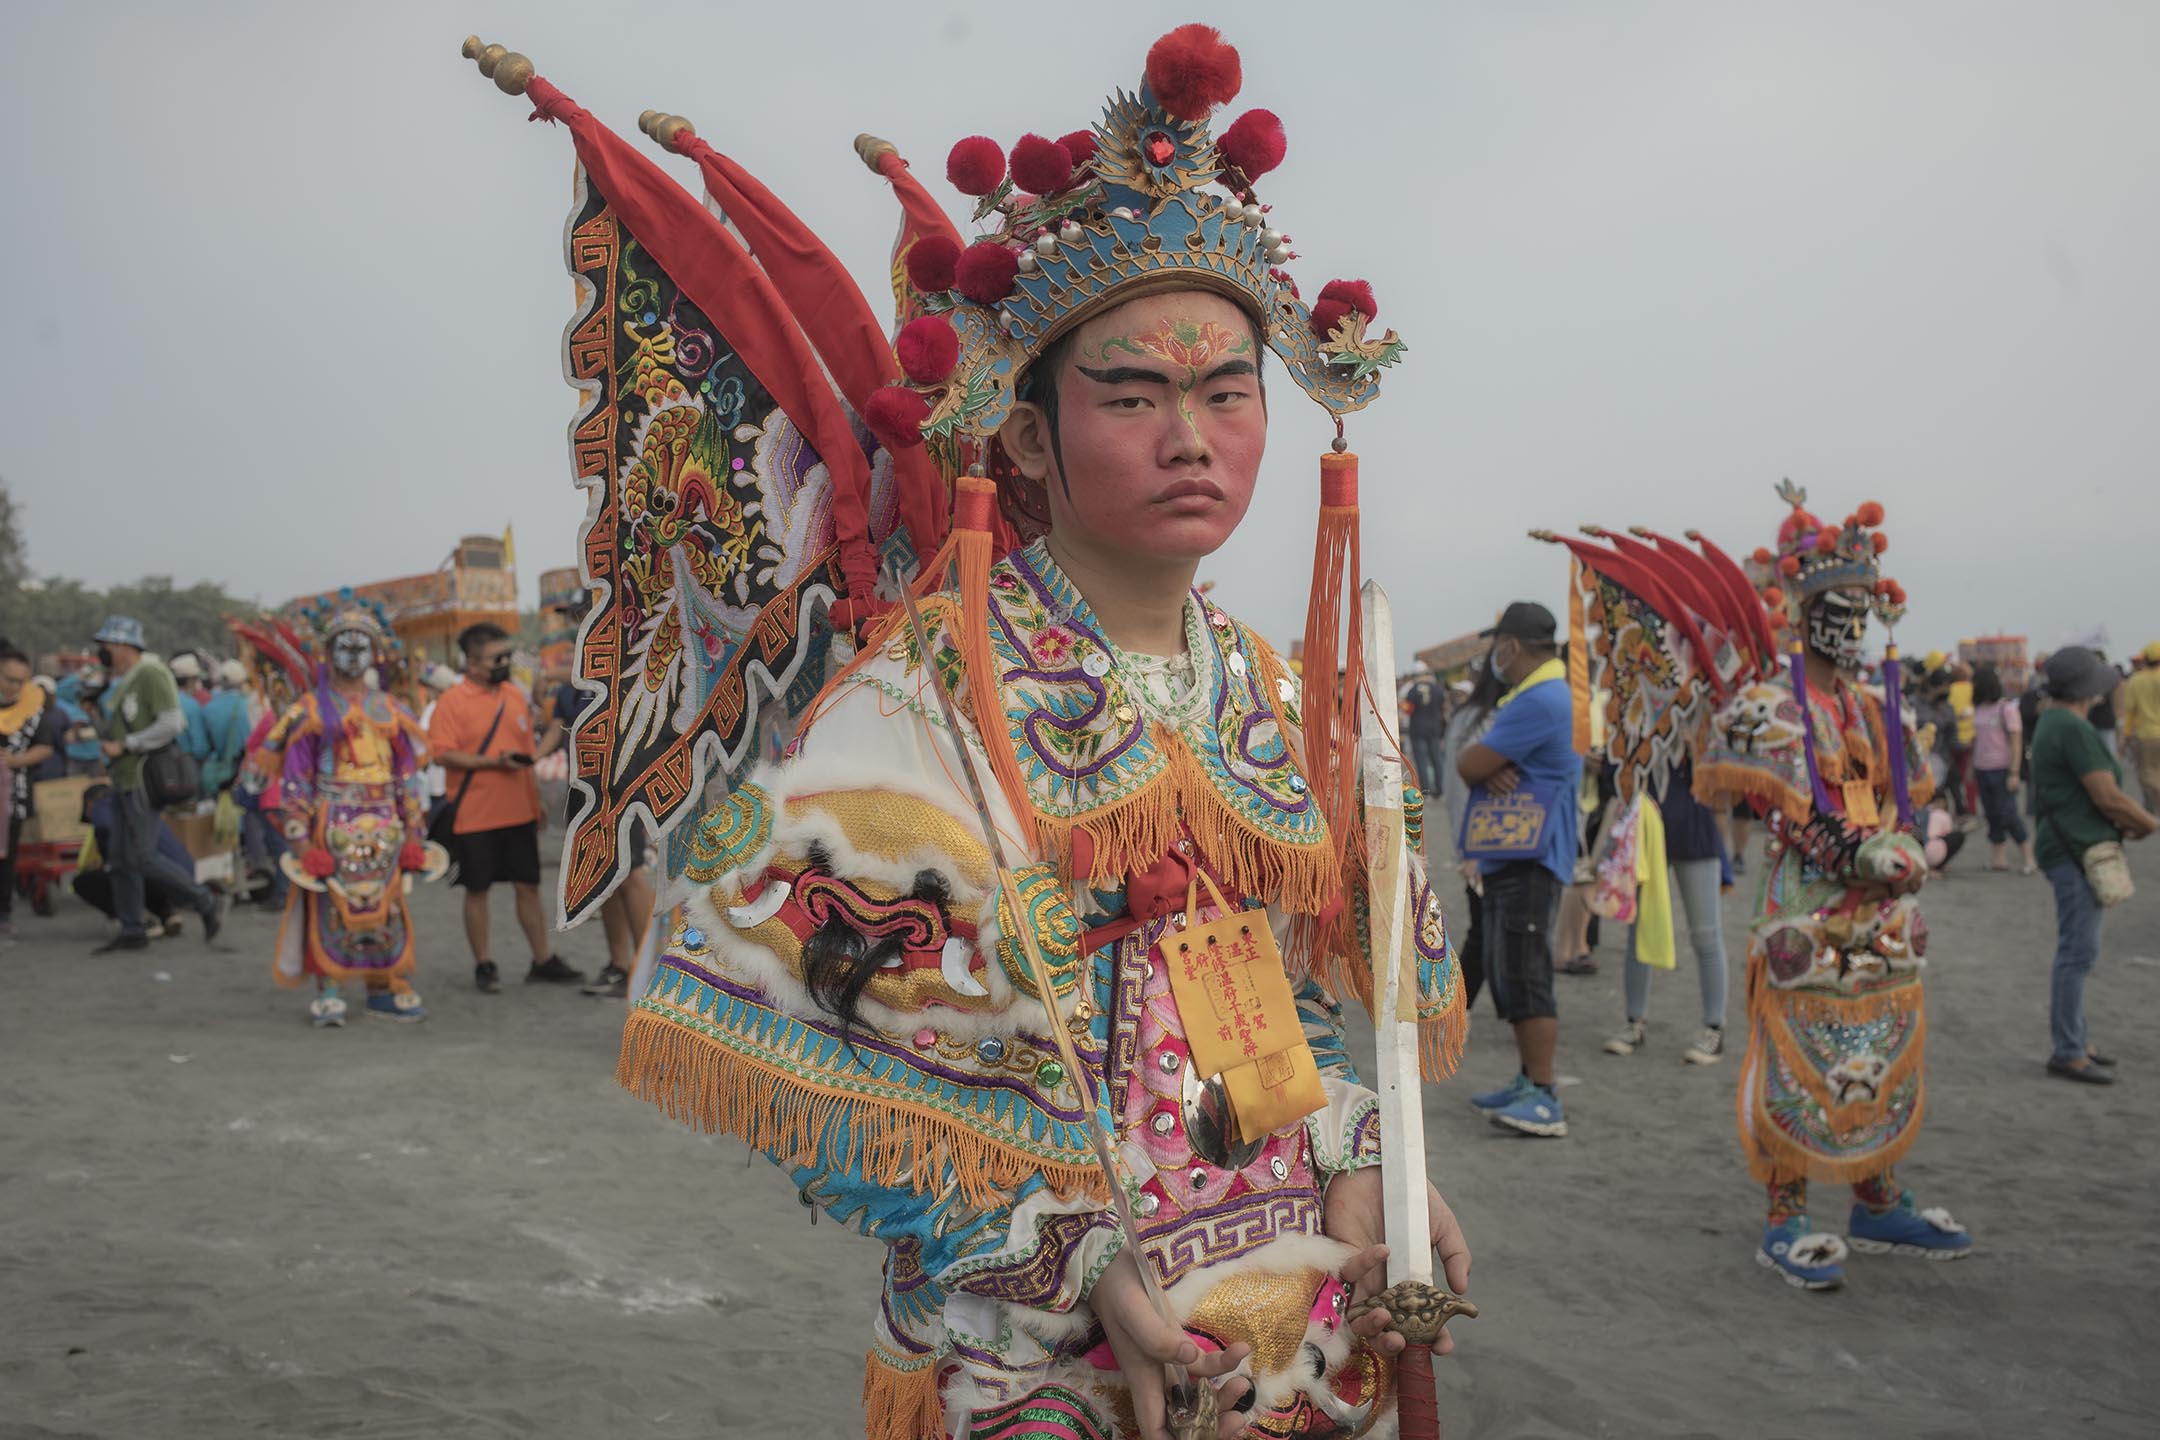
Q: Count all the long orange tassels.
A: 2